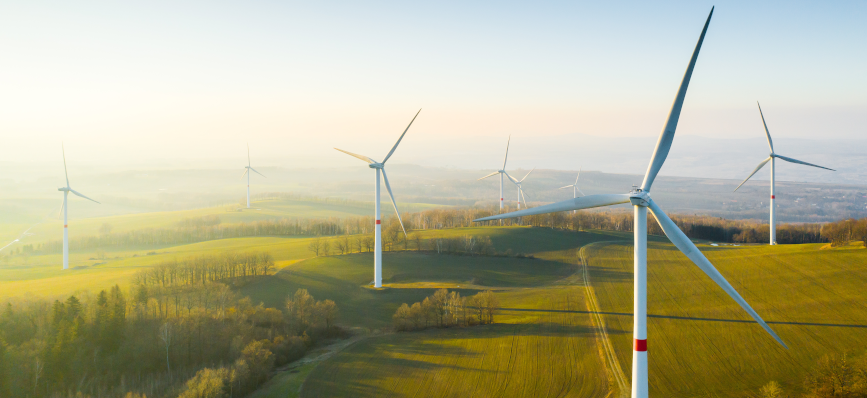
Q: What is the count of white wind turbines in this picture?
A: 8